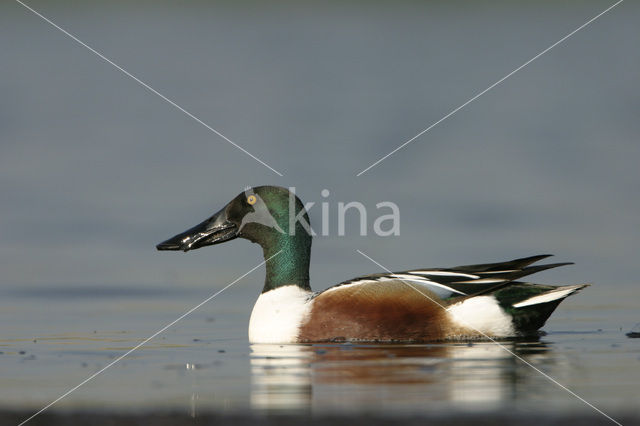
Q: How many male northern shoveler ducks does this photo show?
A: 1